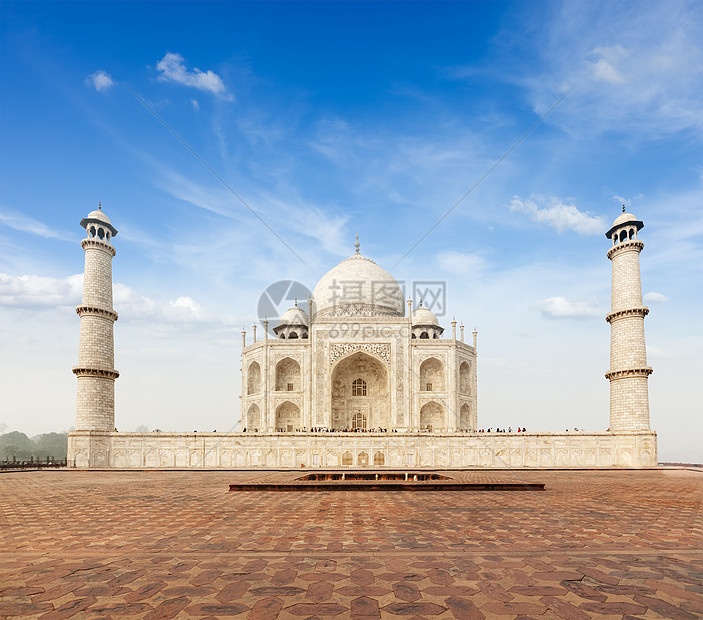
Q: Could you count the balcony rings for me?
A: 6